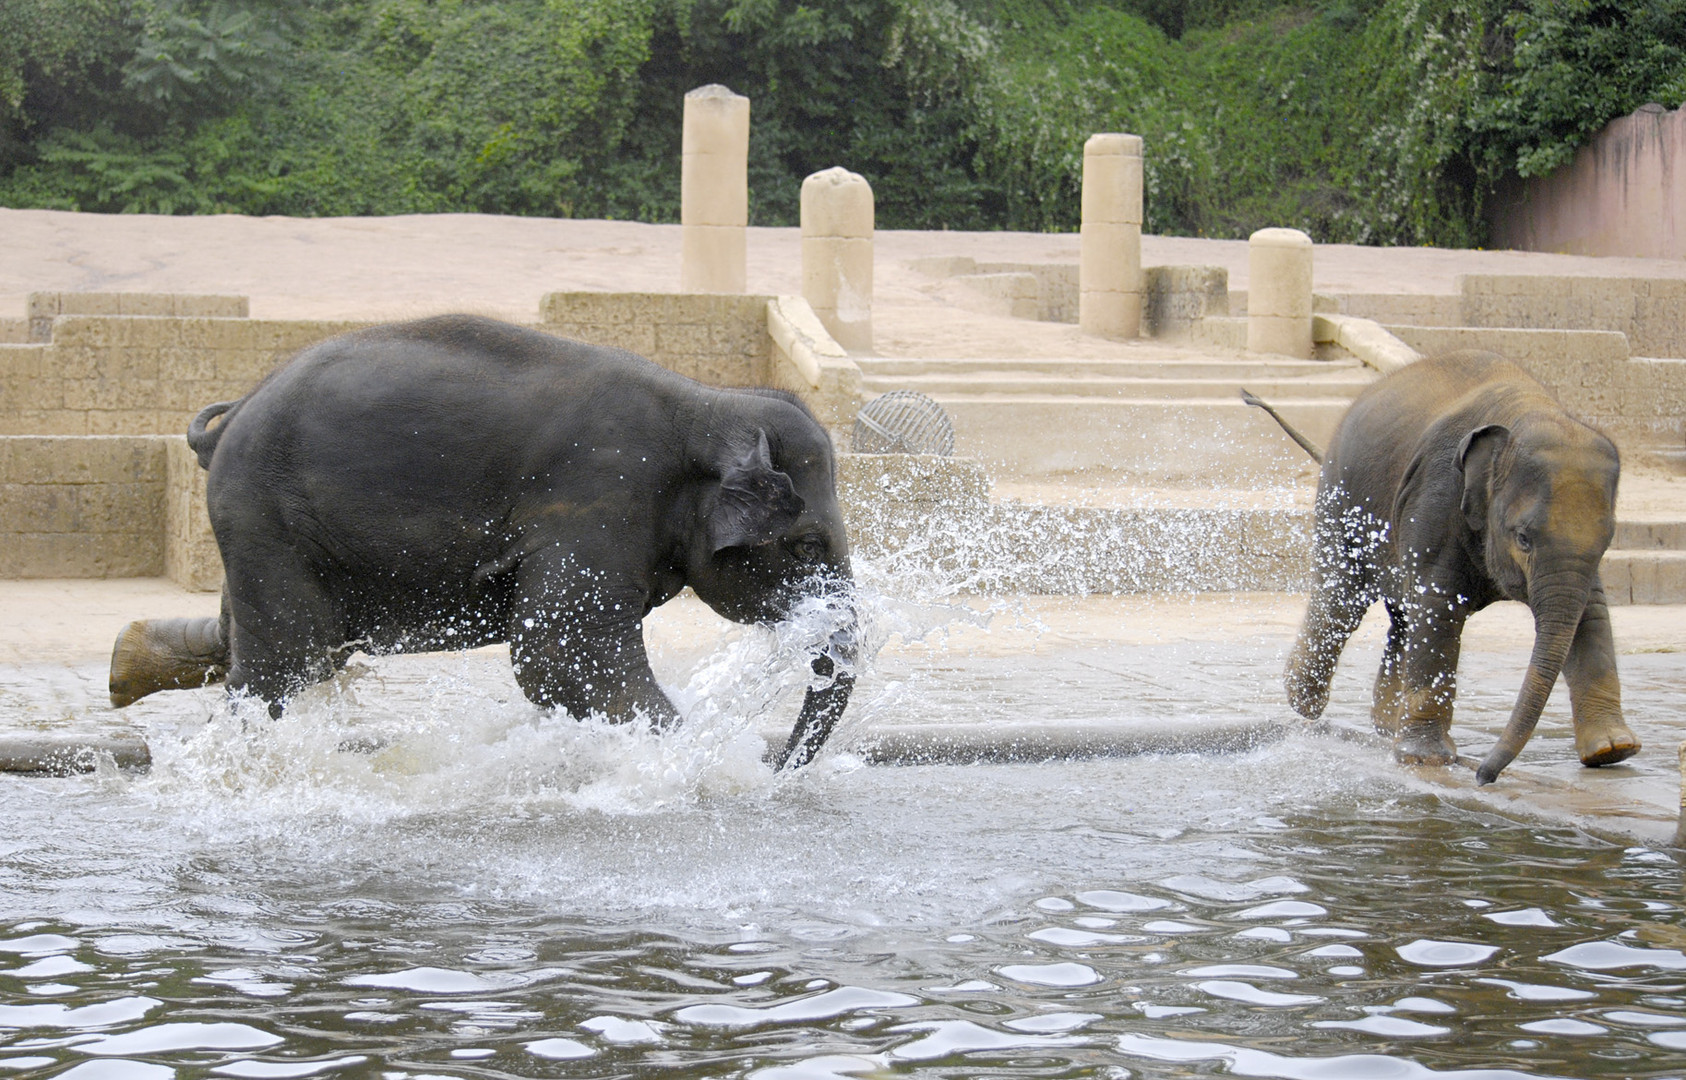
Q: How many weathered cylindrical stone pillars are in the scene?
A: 4